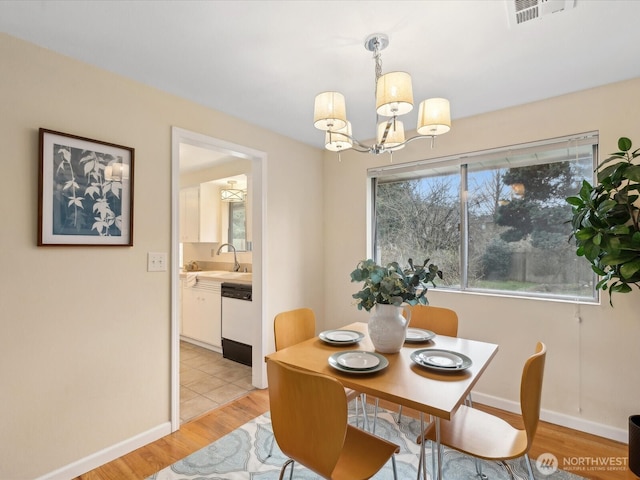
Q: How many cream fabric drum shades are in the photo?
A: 5